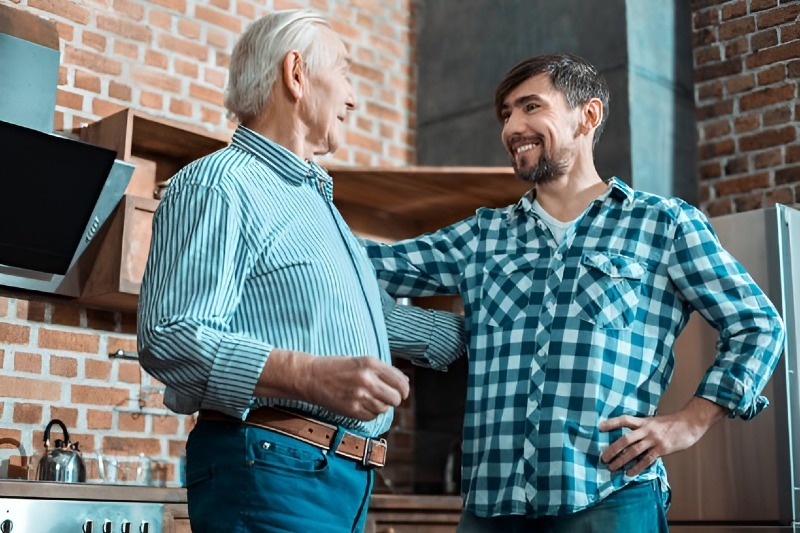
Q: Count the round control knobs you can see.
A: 5